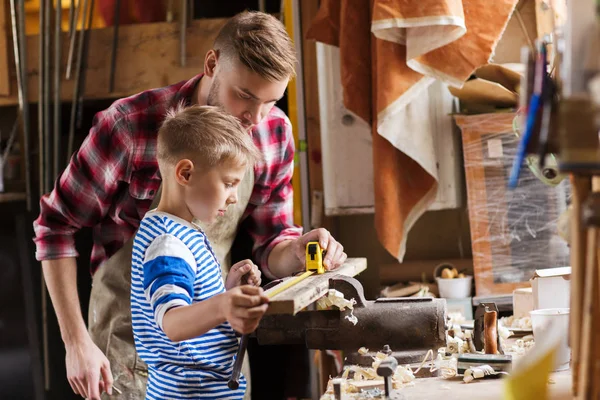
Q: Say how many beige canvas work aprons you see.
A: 1